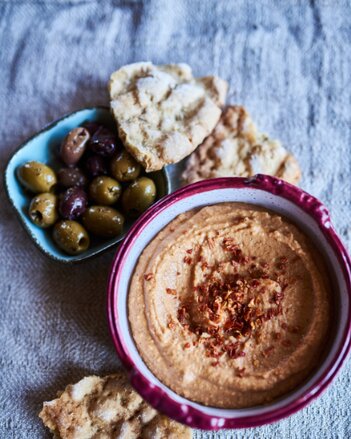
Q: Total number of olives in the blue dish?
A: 13